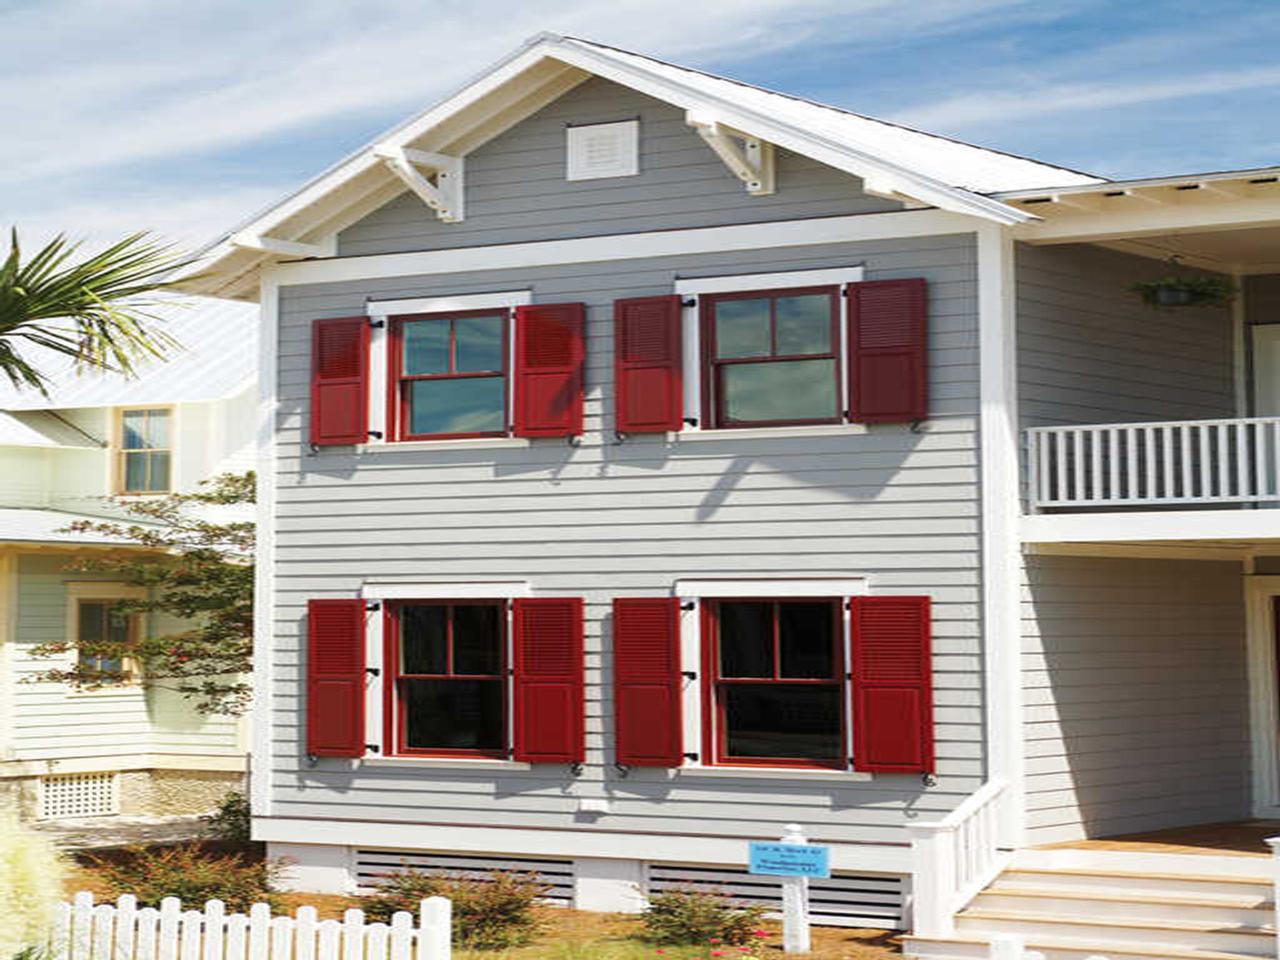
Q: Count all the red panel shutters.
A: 8